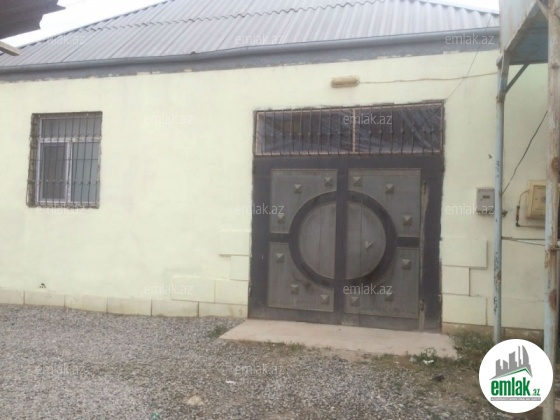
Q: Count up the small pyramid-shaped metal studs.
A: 12